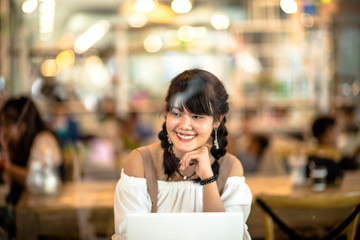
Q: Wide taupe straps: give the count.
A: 2